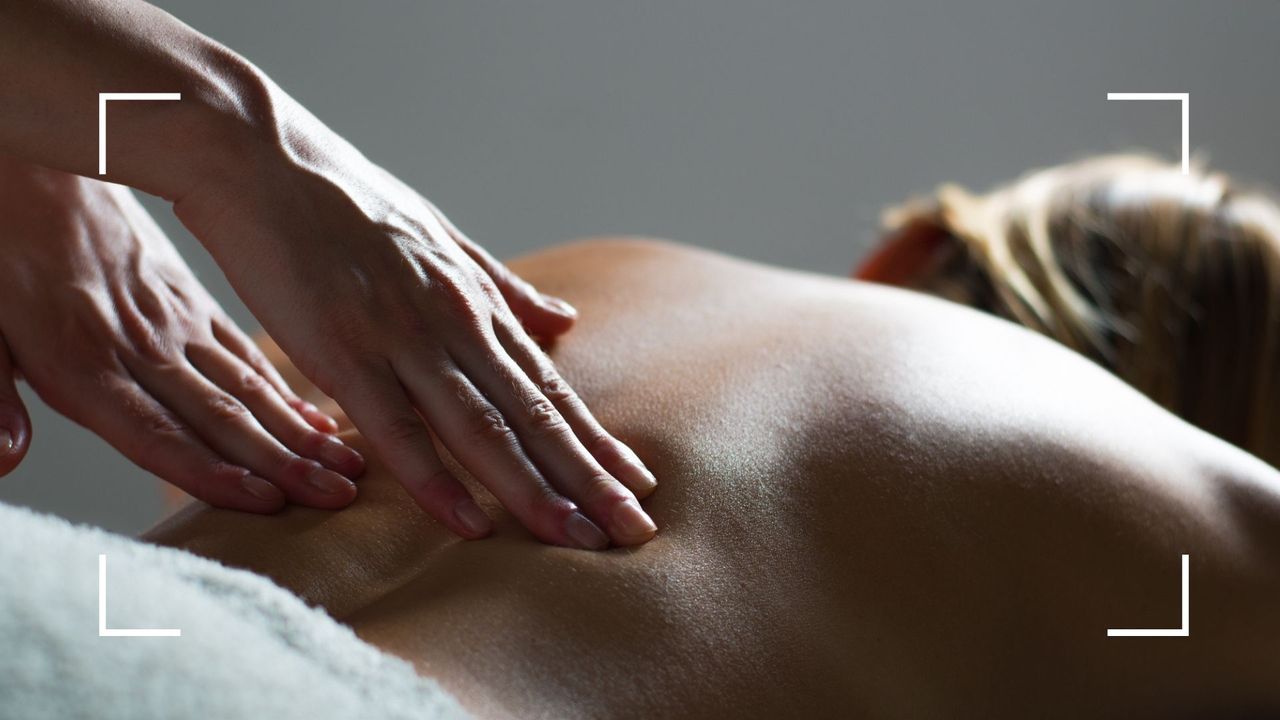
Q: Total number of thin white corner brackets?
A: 4